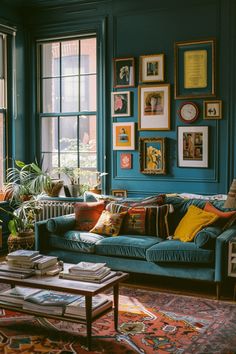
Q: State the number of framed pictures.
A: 11